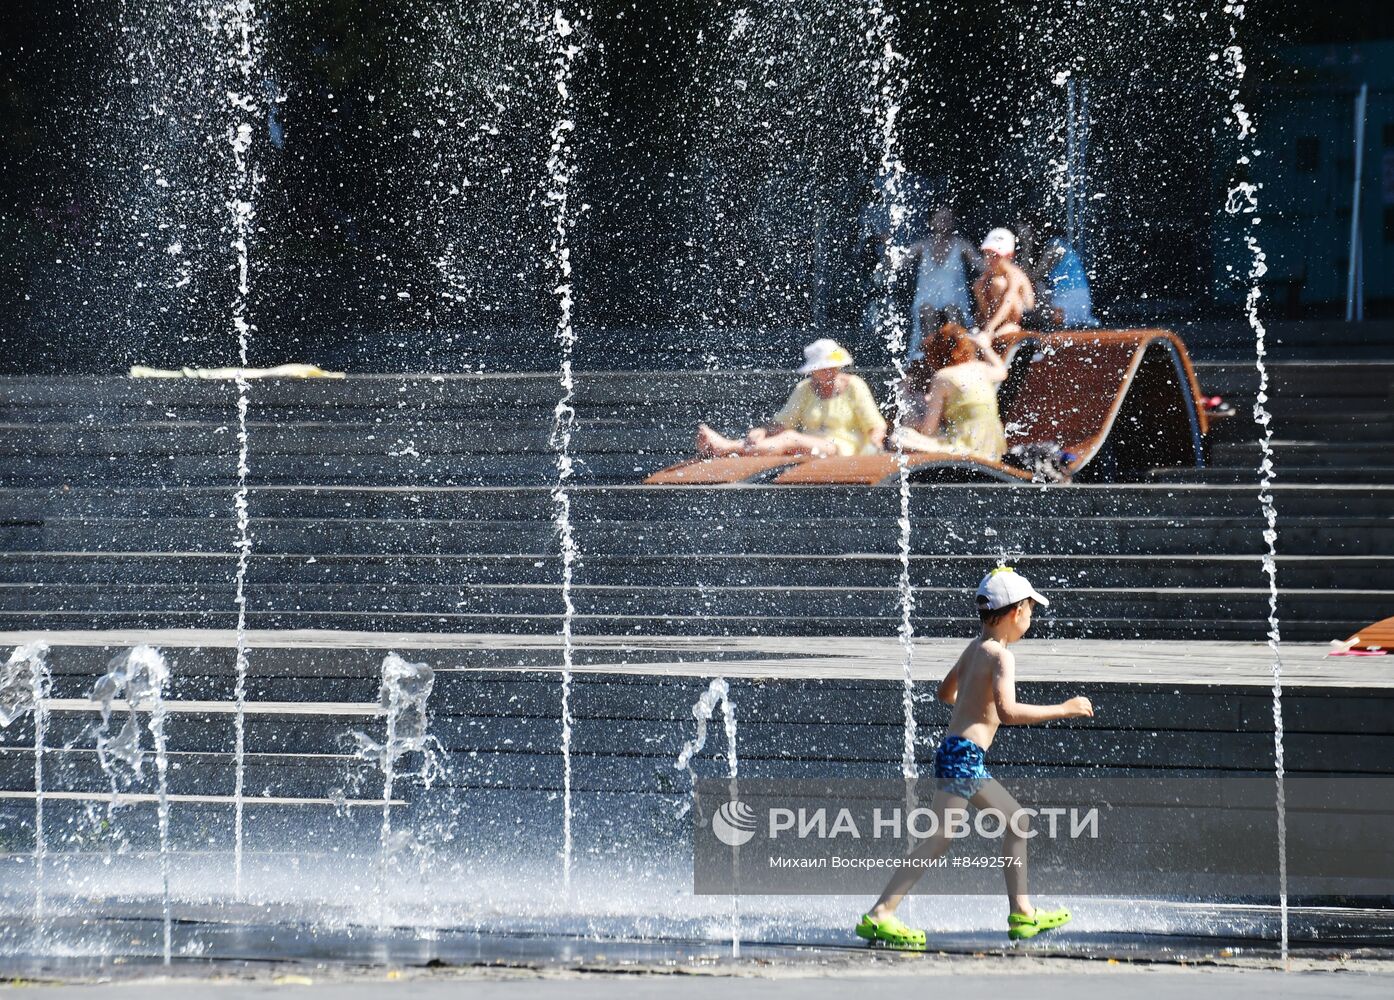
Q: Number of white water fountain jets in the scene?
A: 8